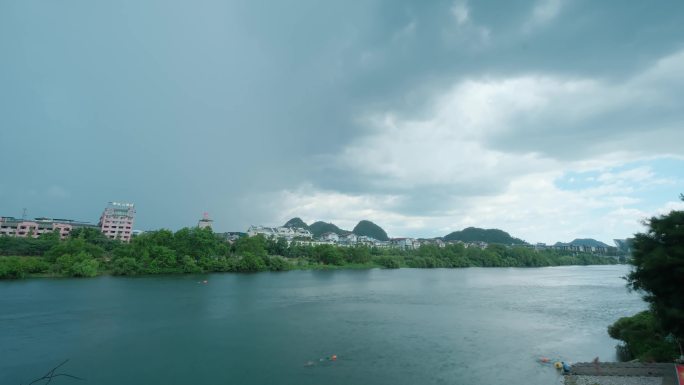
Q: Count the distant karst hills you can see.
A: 5